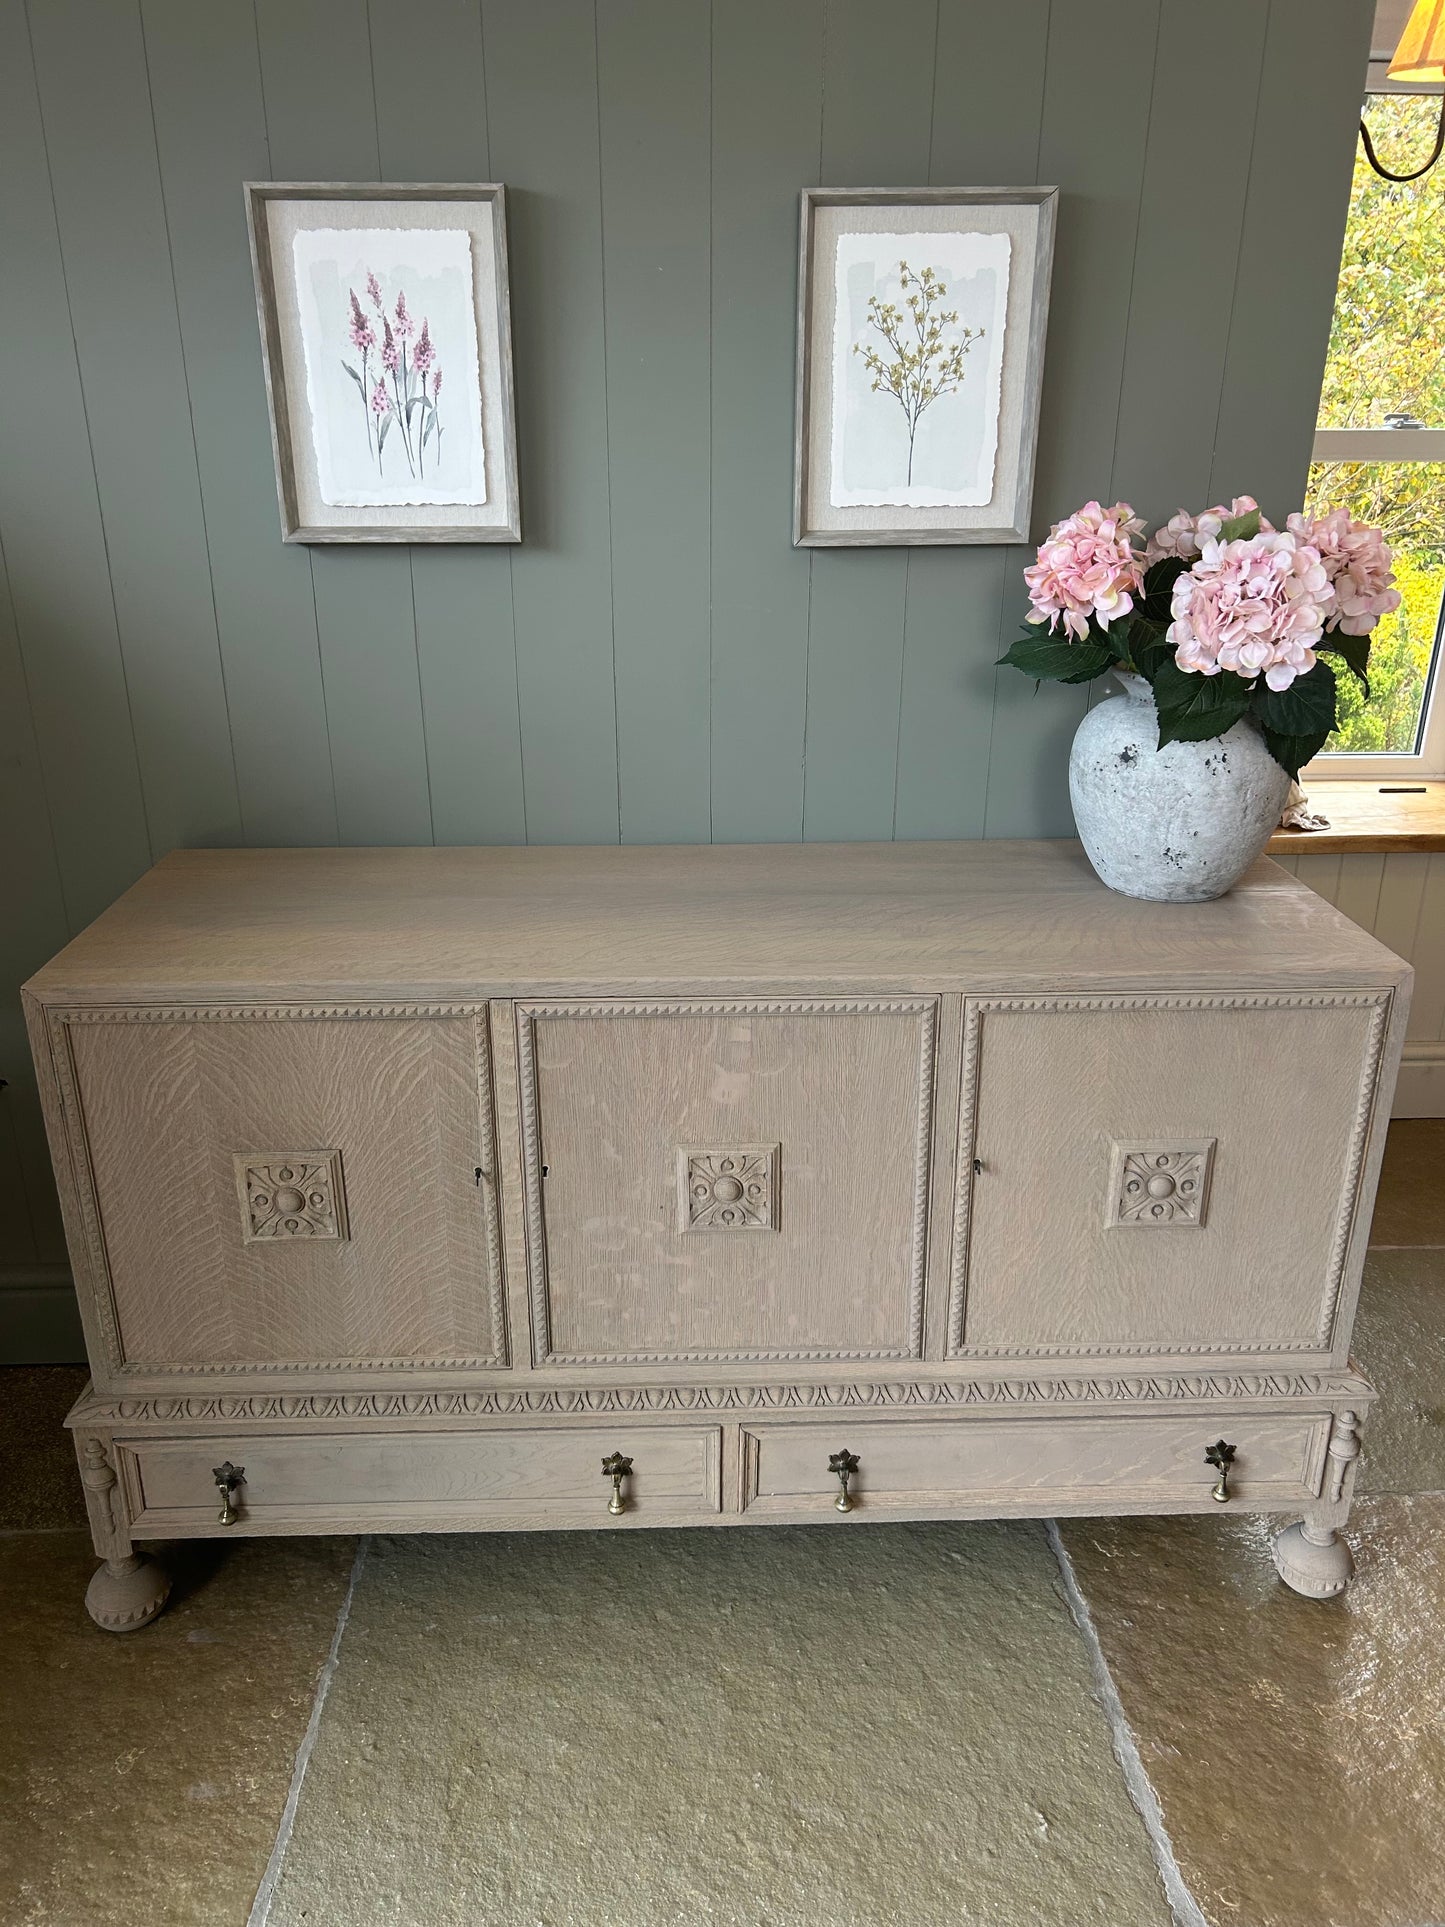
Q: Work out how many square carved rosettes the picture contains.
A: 3